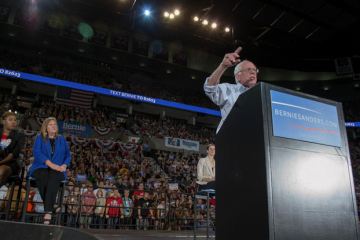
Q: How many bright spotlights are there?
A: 8